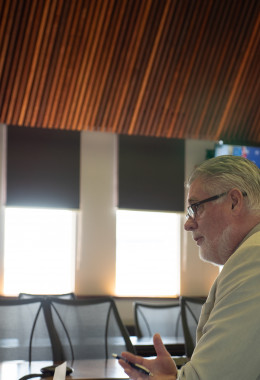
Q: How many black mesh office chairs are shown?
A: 5